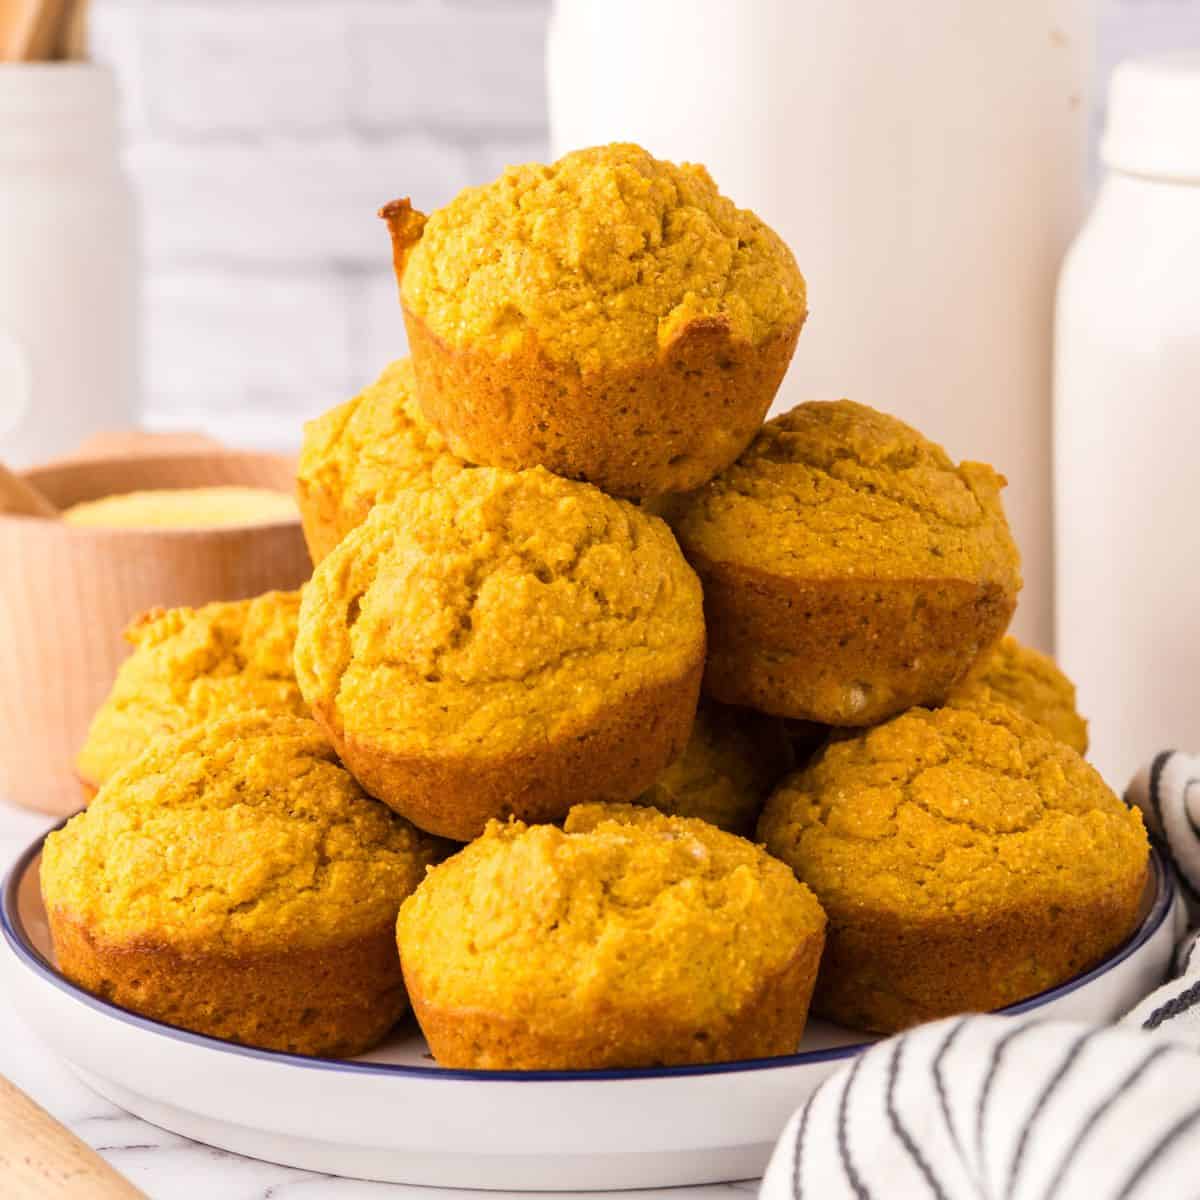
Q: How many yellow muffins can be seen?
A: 10